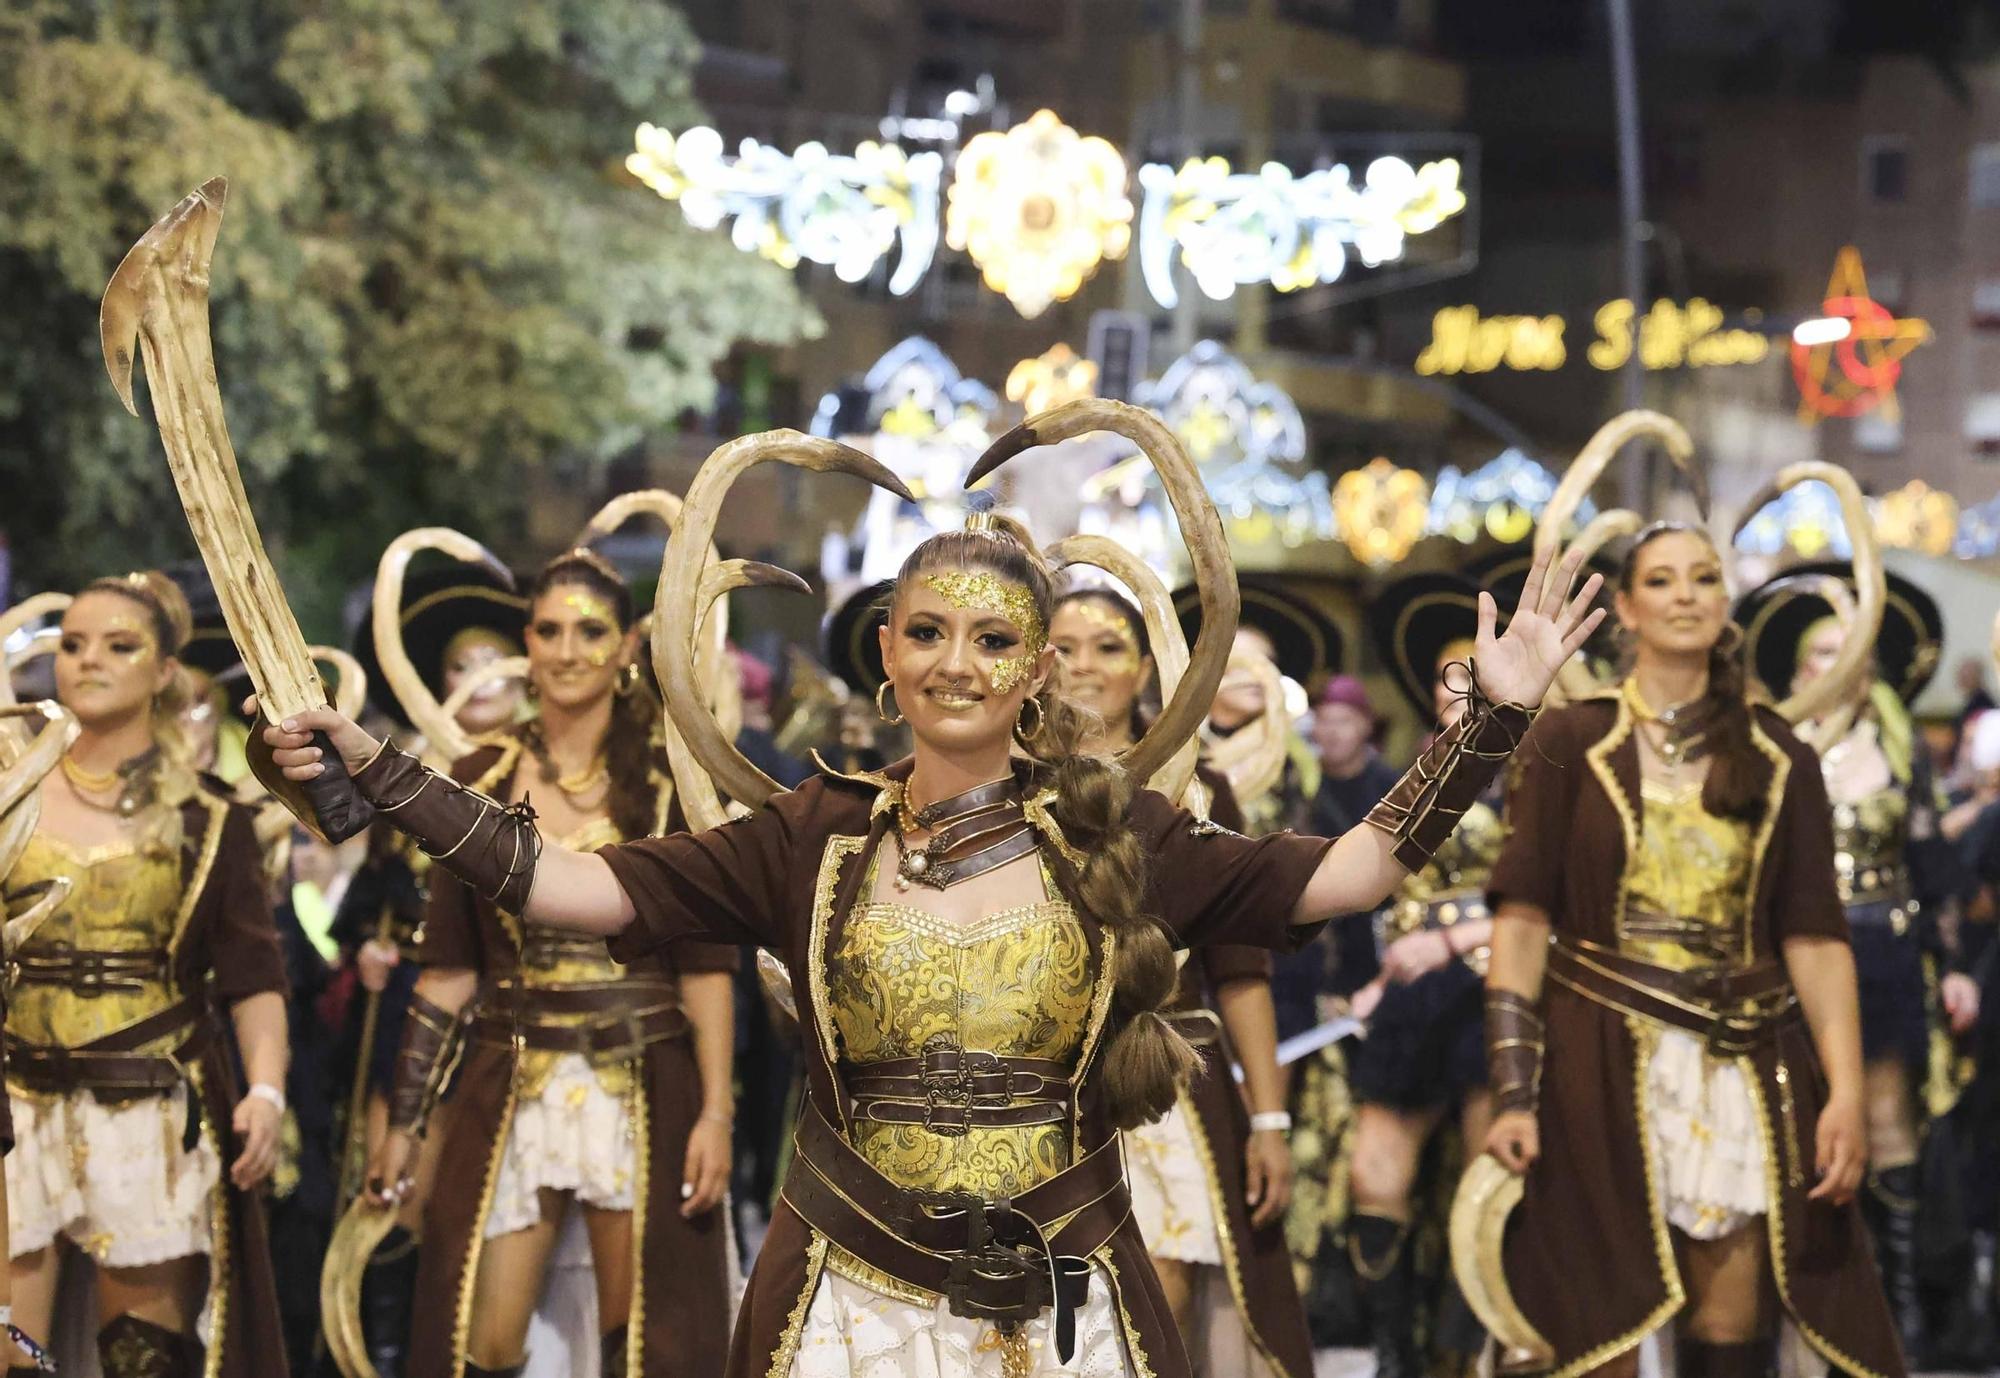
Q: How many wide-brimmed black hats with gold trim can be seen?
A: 7